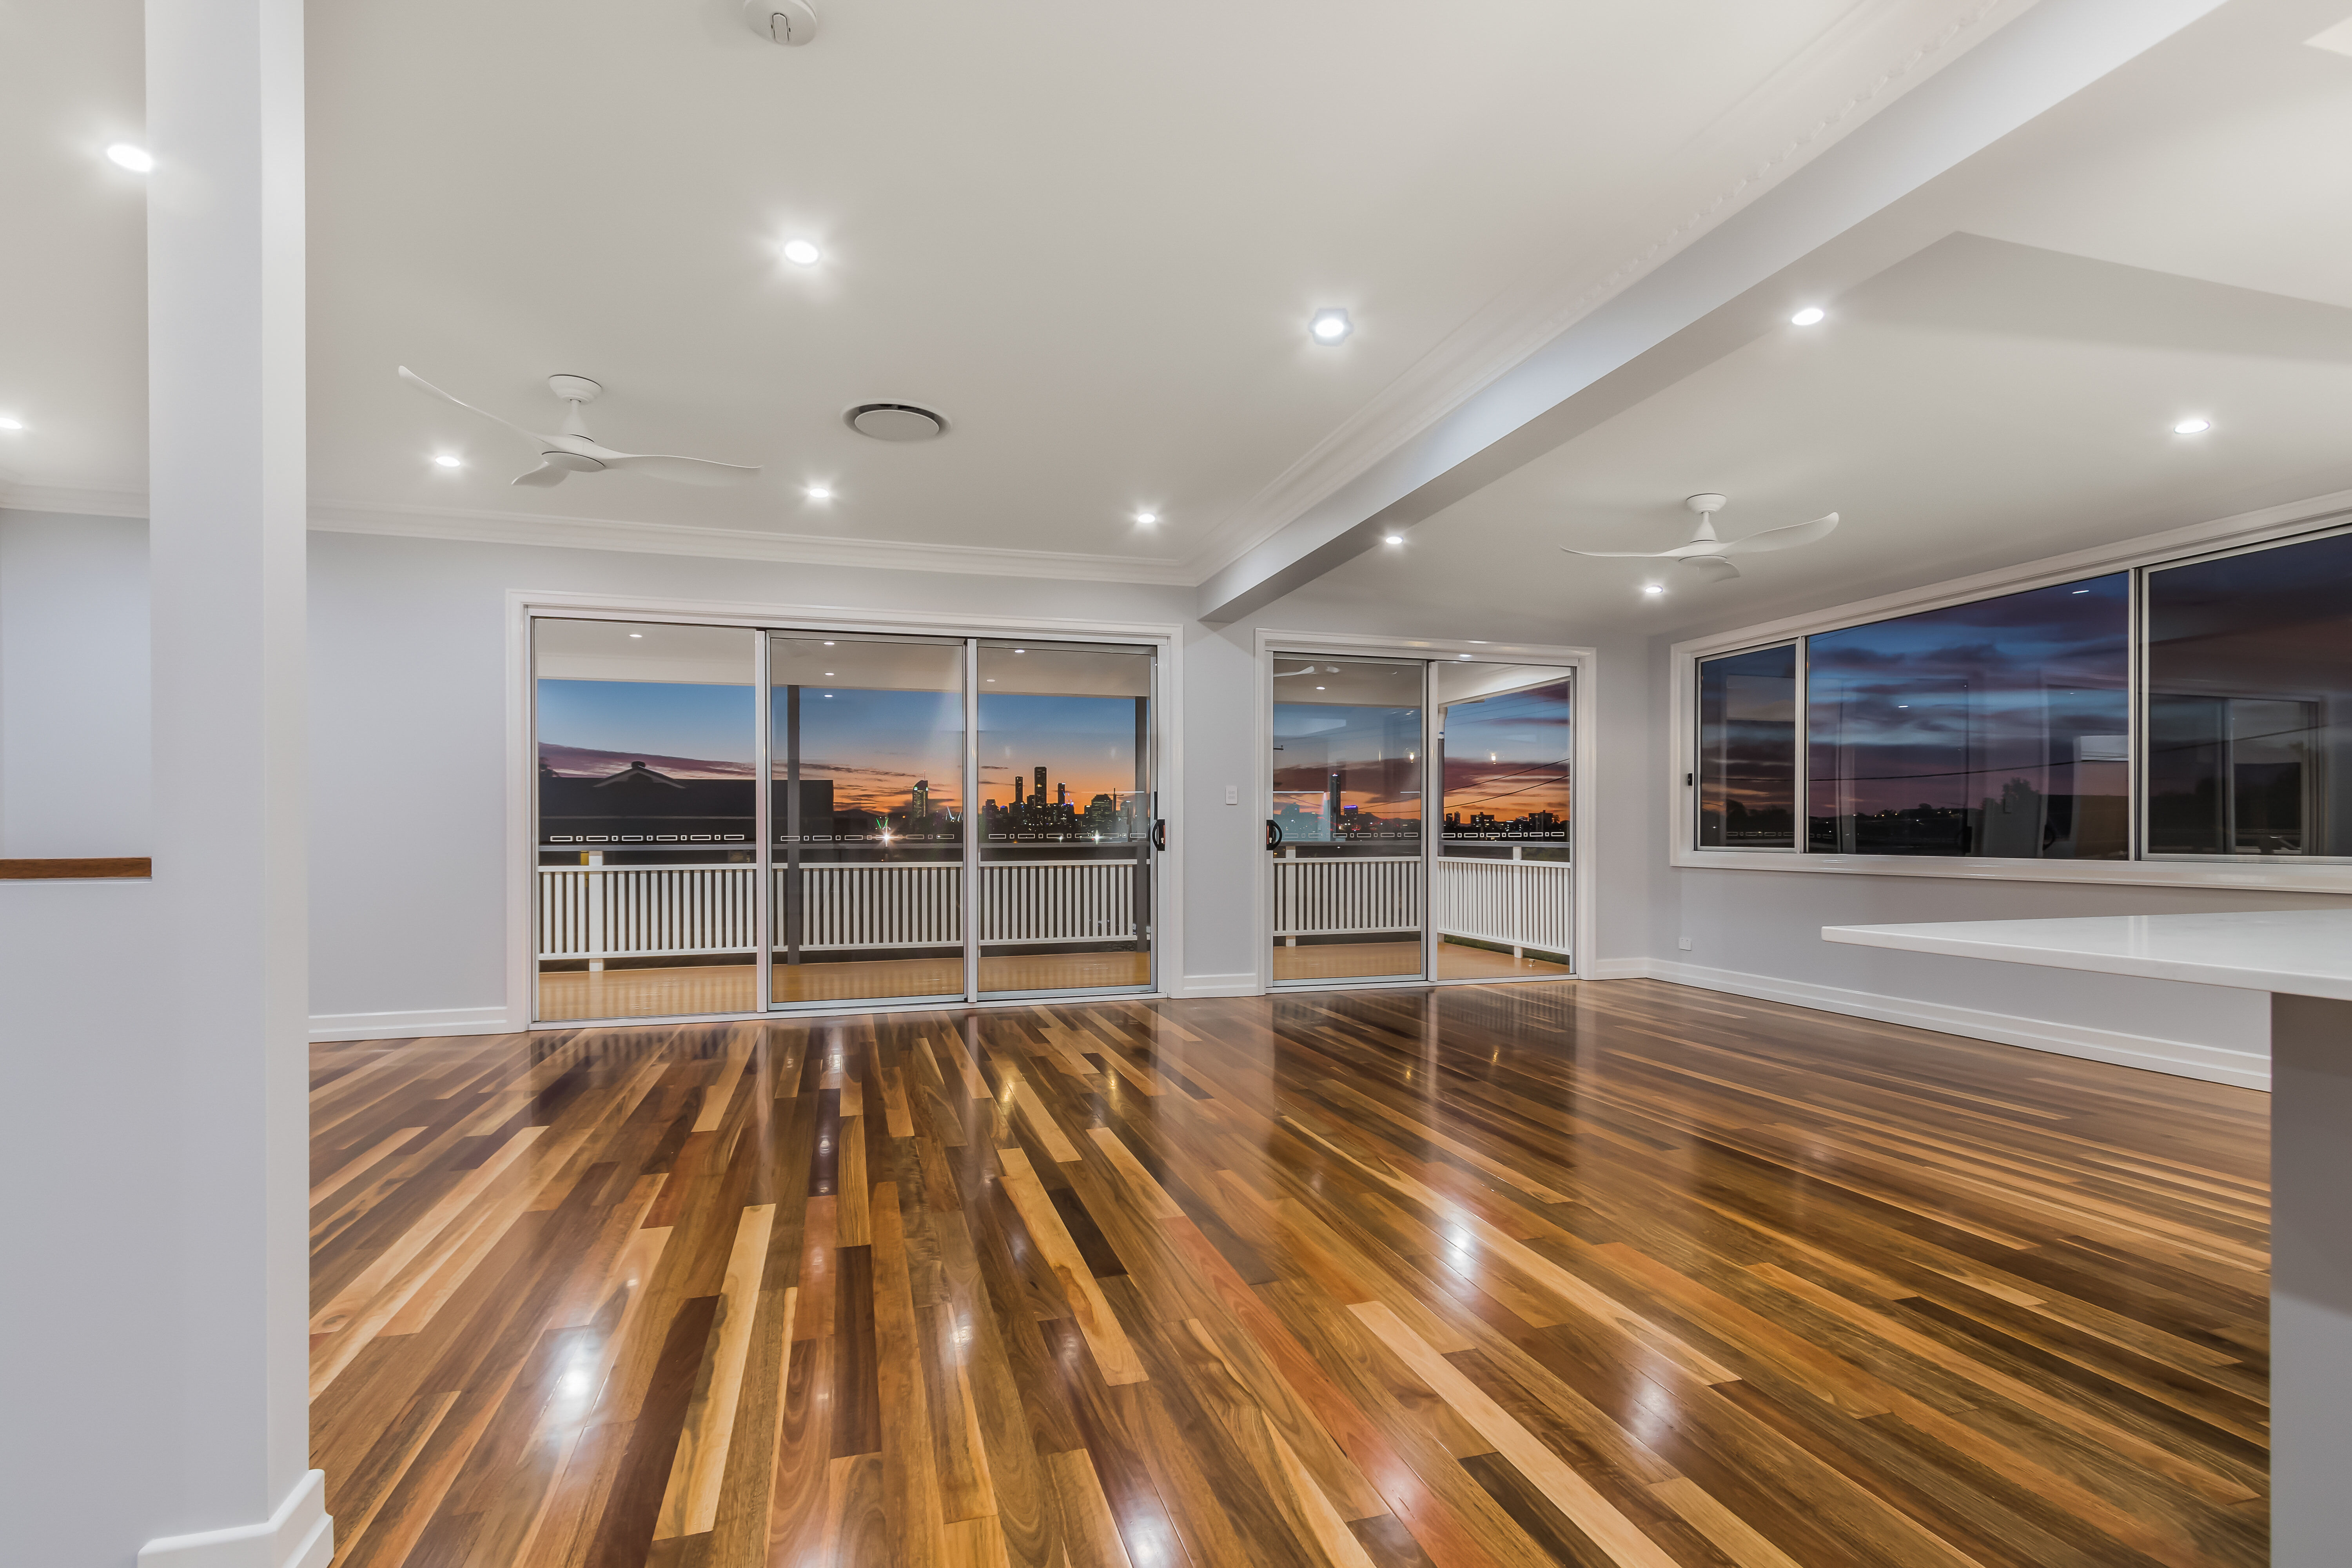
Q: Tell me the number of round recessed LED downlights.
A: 11